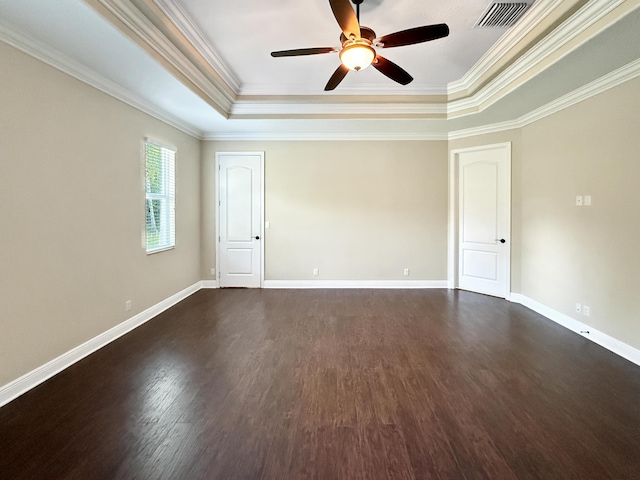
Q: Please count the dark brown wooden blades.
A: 5